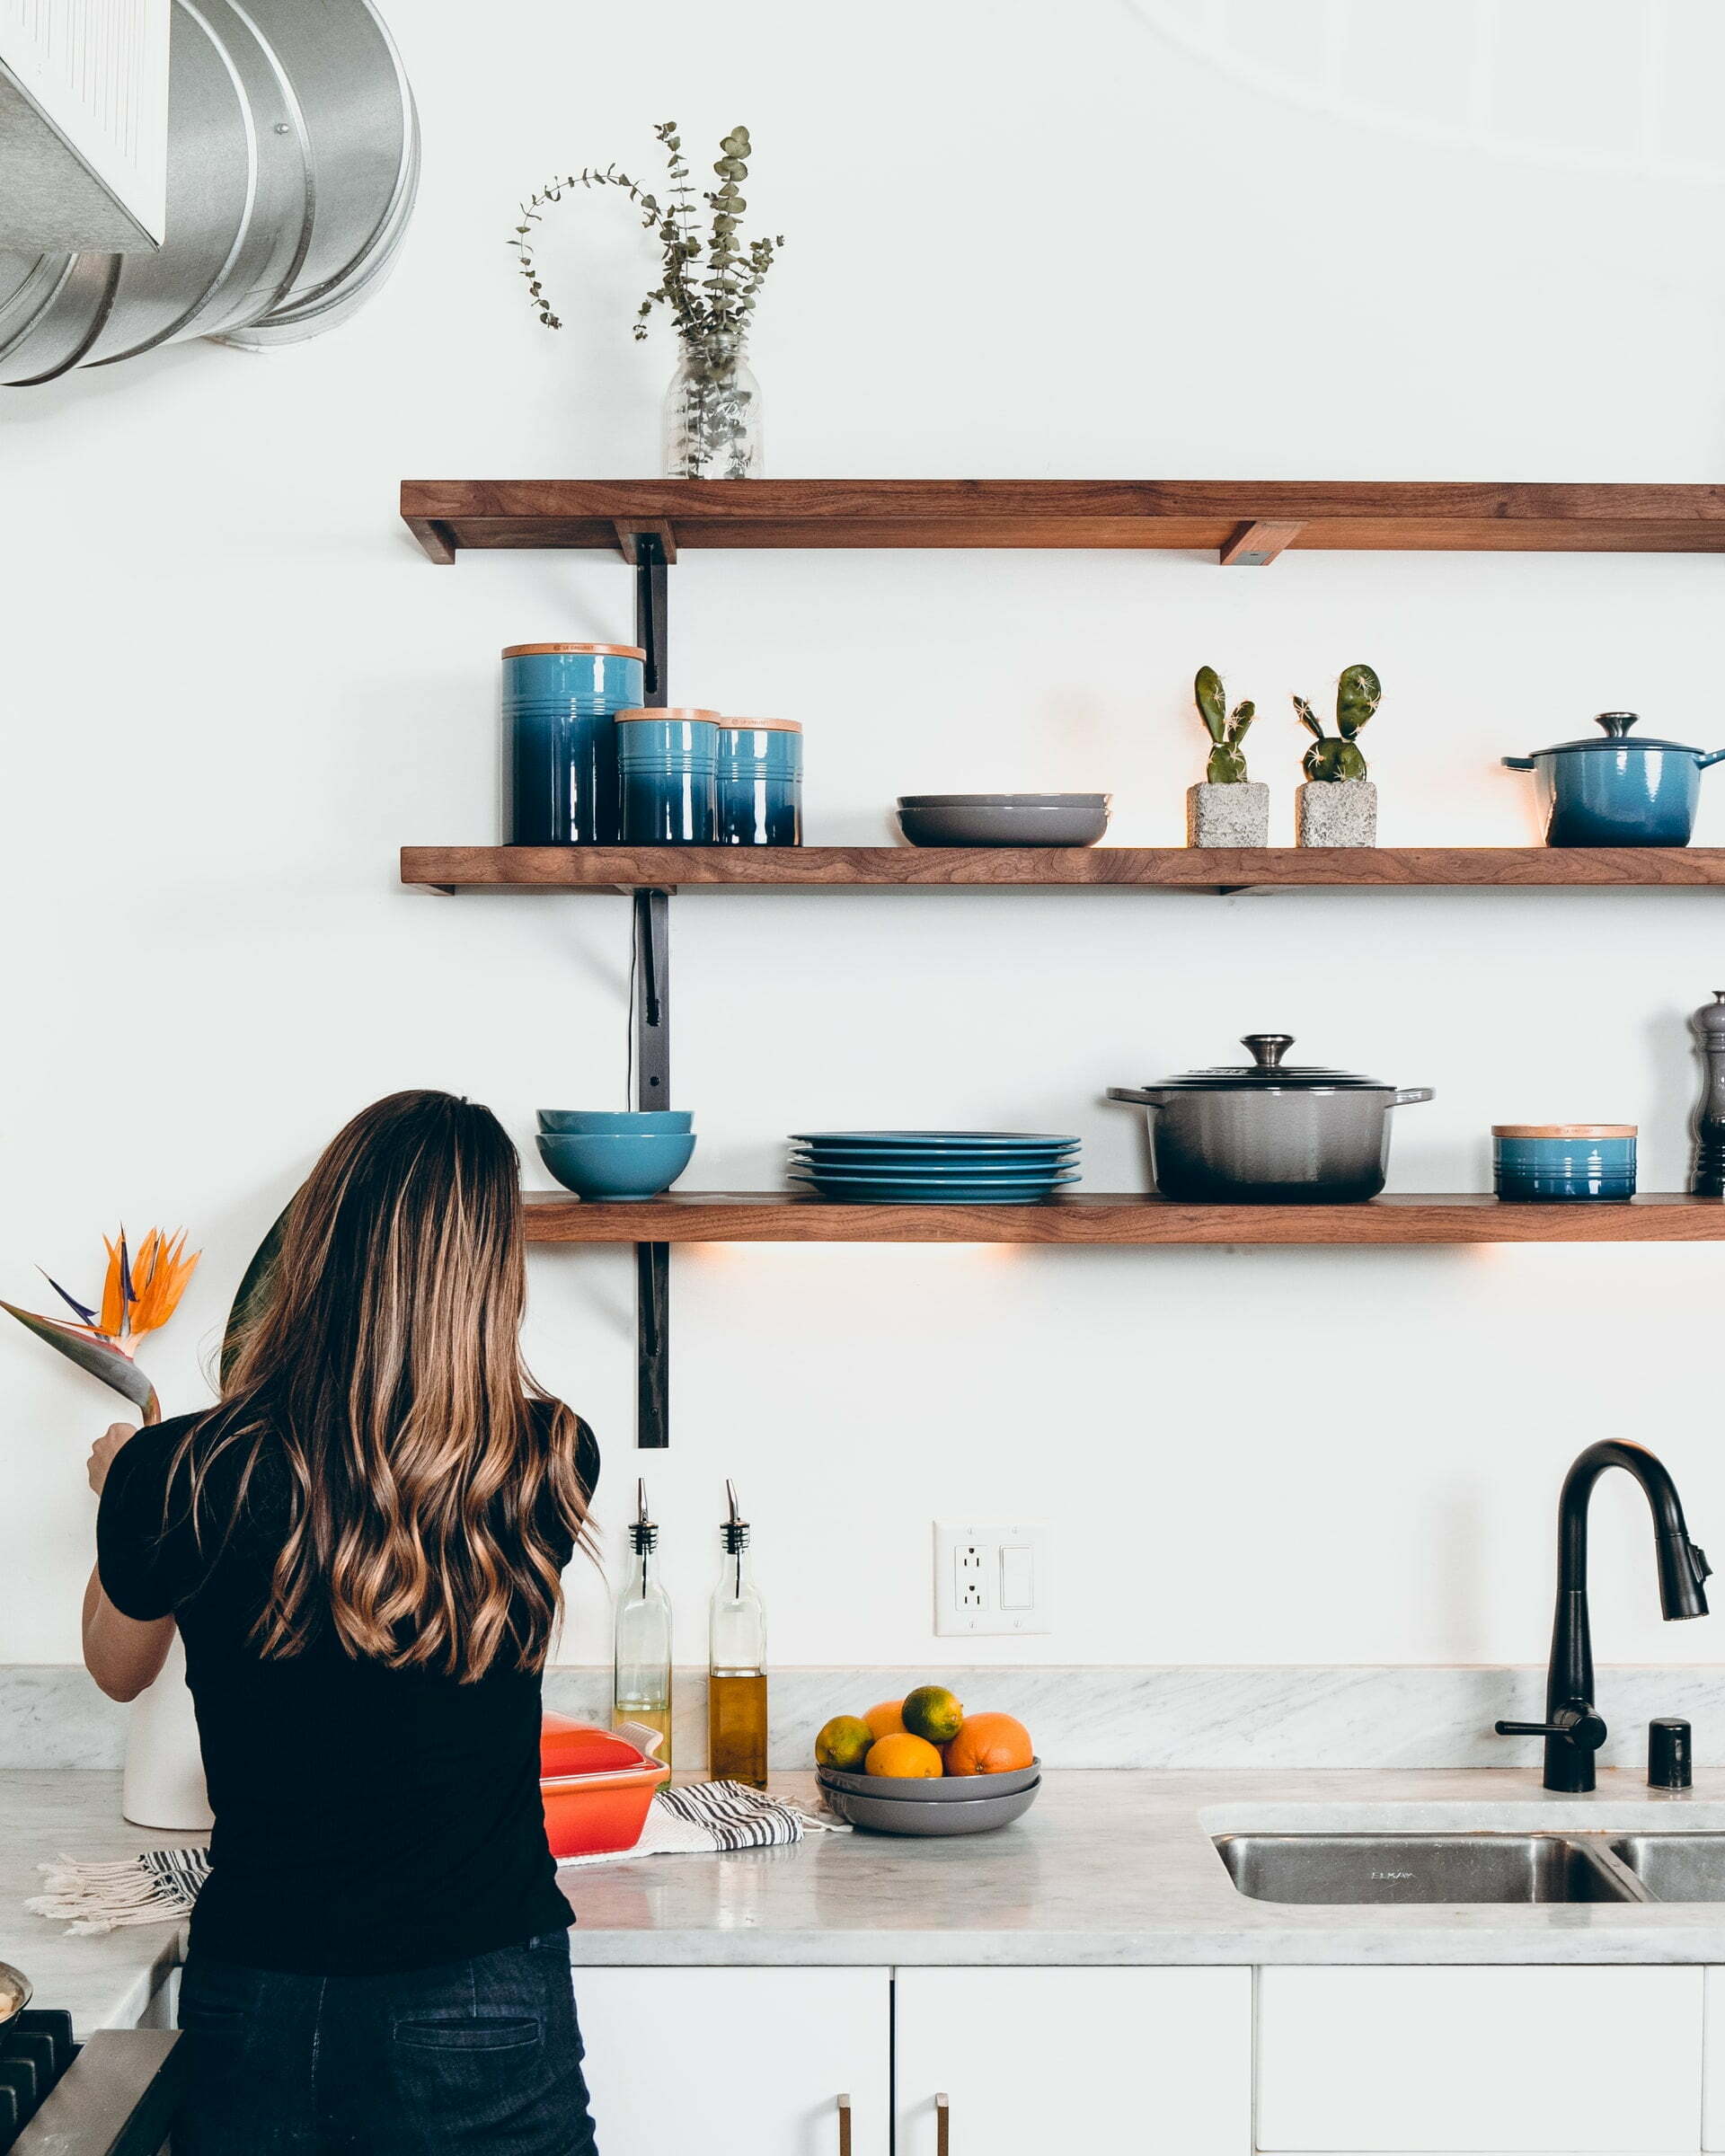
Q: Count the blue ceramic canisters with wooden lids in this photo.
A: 4